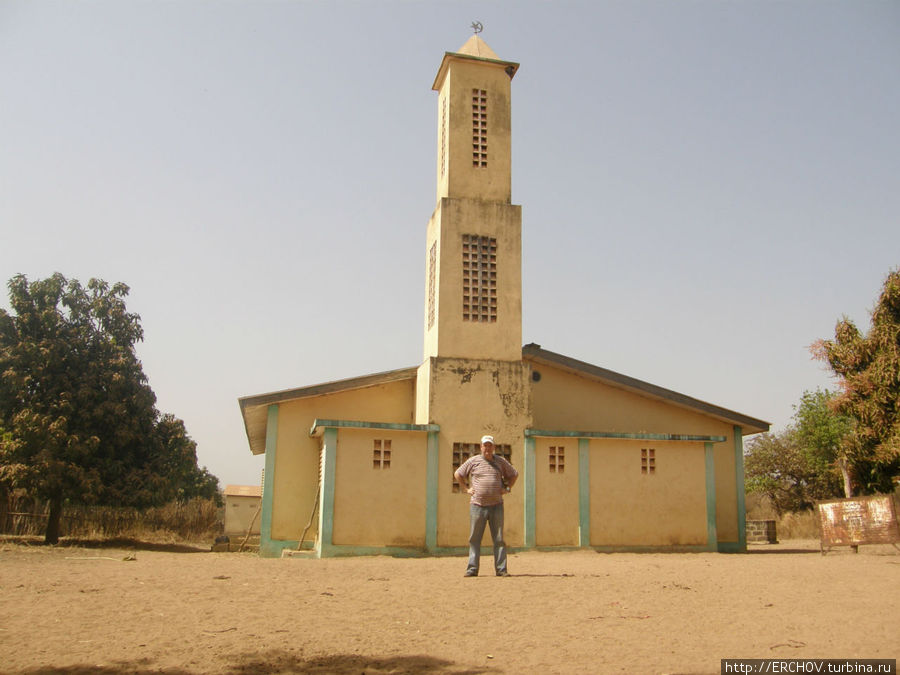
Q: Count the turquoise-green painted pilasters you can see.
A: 7